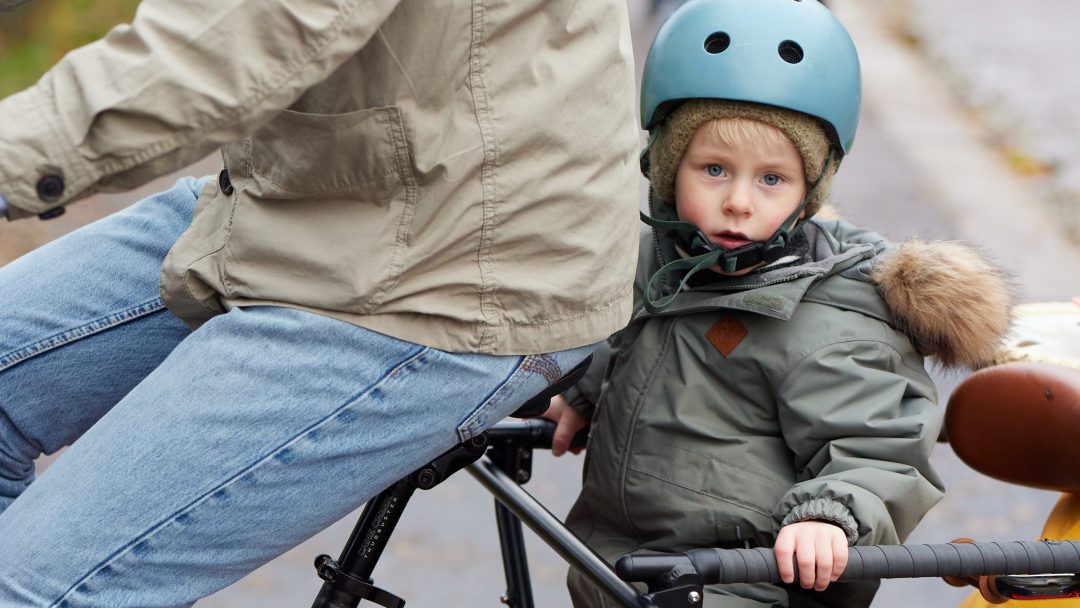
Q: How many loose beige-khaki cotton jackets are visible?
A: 1